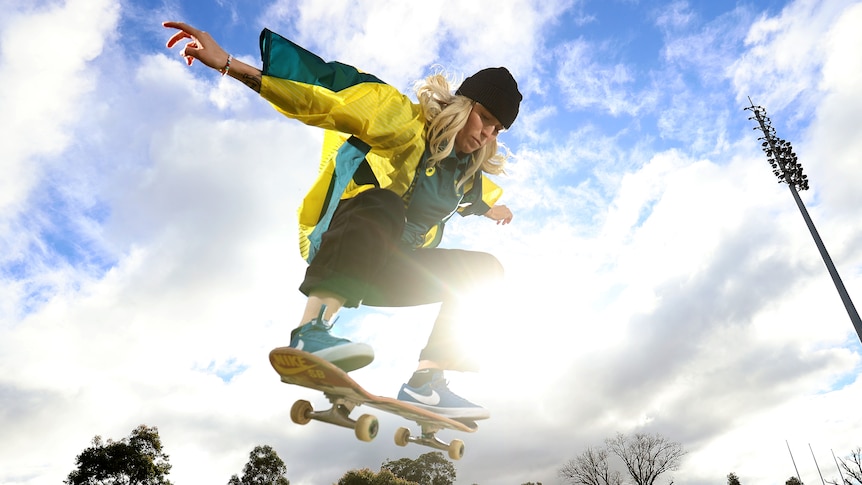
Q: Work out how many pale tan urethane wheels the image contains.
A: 4